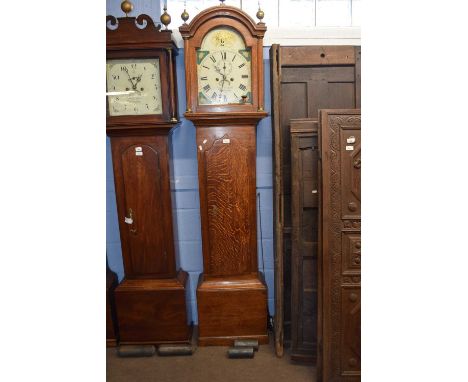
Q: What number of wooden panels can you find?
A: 3